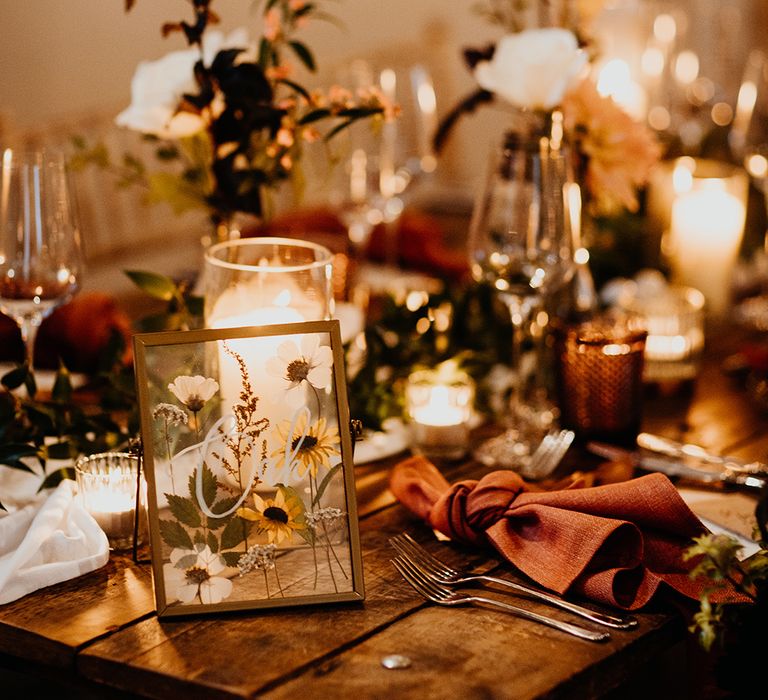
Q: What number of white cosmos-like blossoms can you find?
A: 3